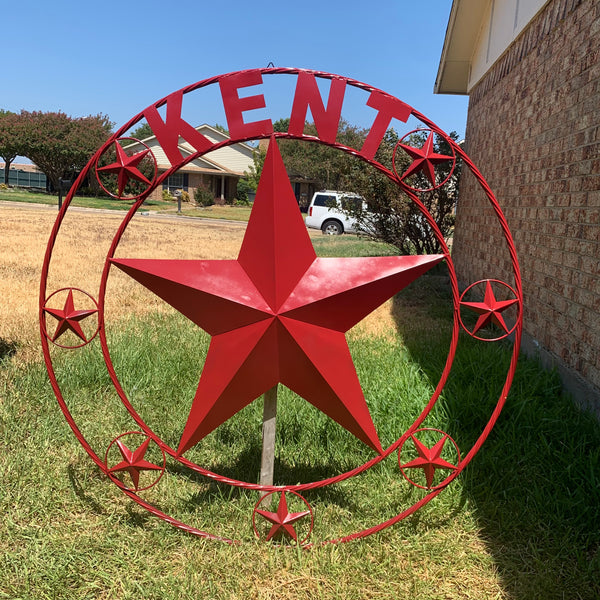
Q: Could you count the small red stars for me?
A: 7